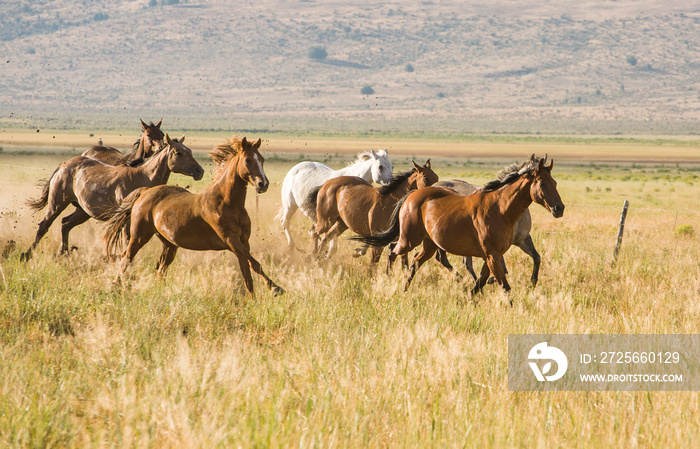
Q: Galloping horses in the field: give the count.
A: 7